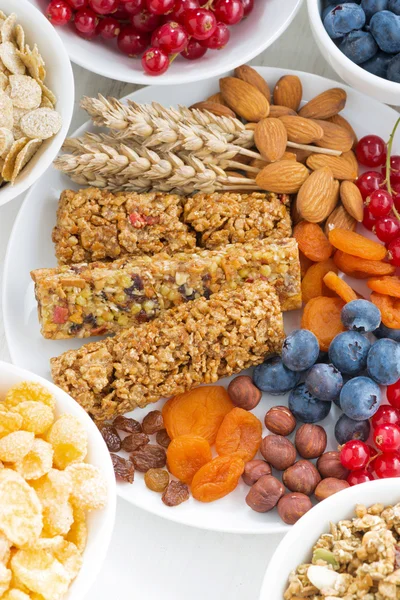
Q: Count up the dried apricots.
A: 12